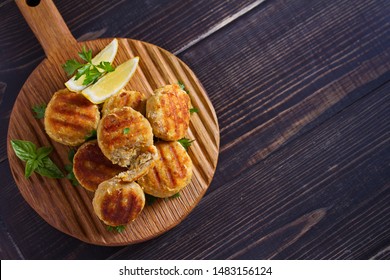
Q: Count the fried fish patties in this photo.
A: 7